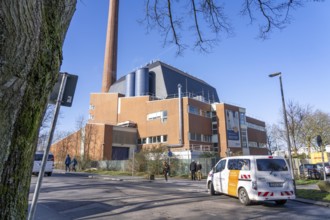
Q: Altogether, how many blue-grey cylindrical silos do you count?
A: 2